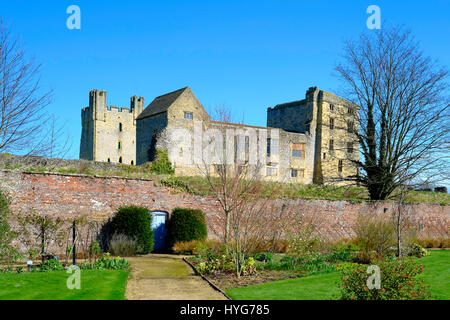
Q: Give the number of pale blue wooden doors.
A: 1